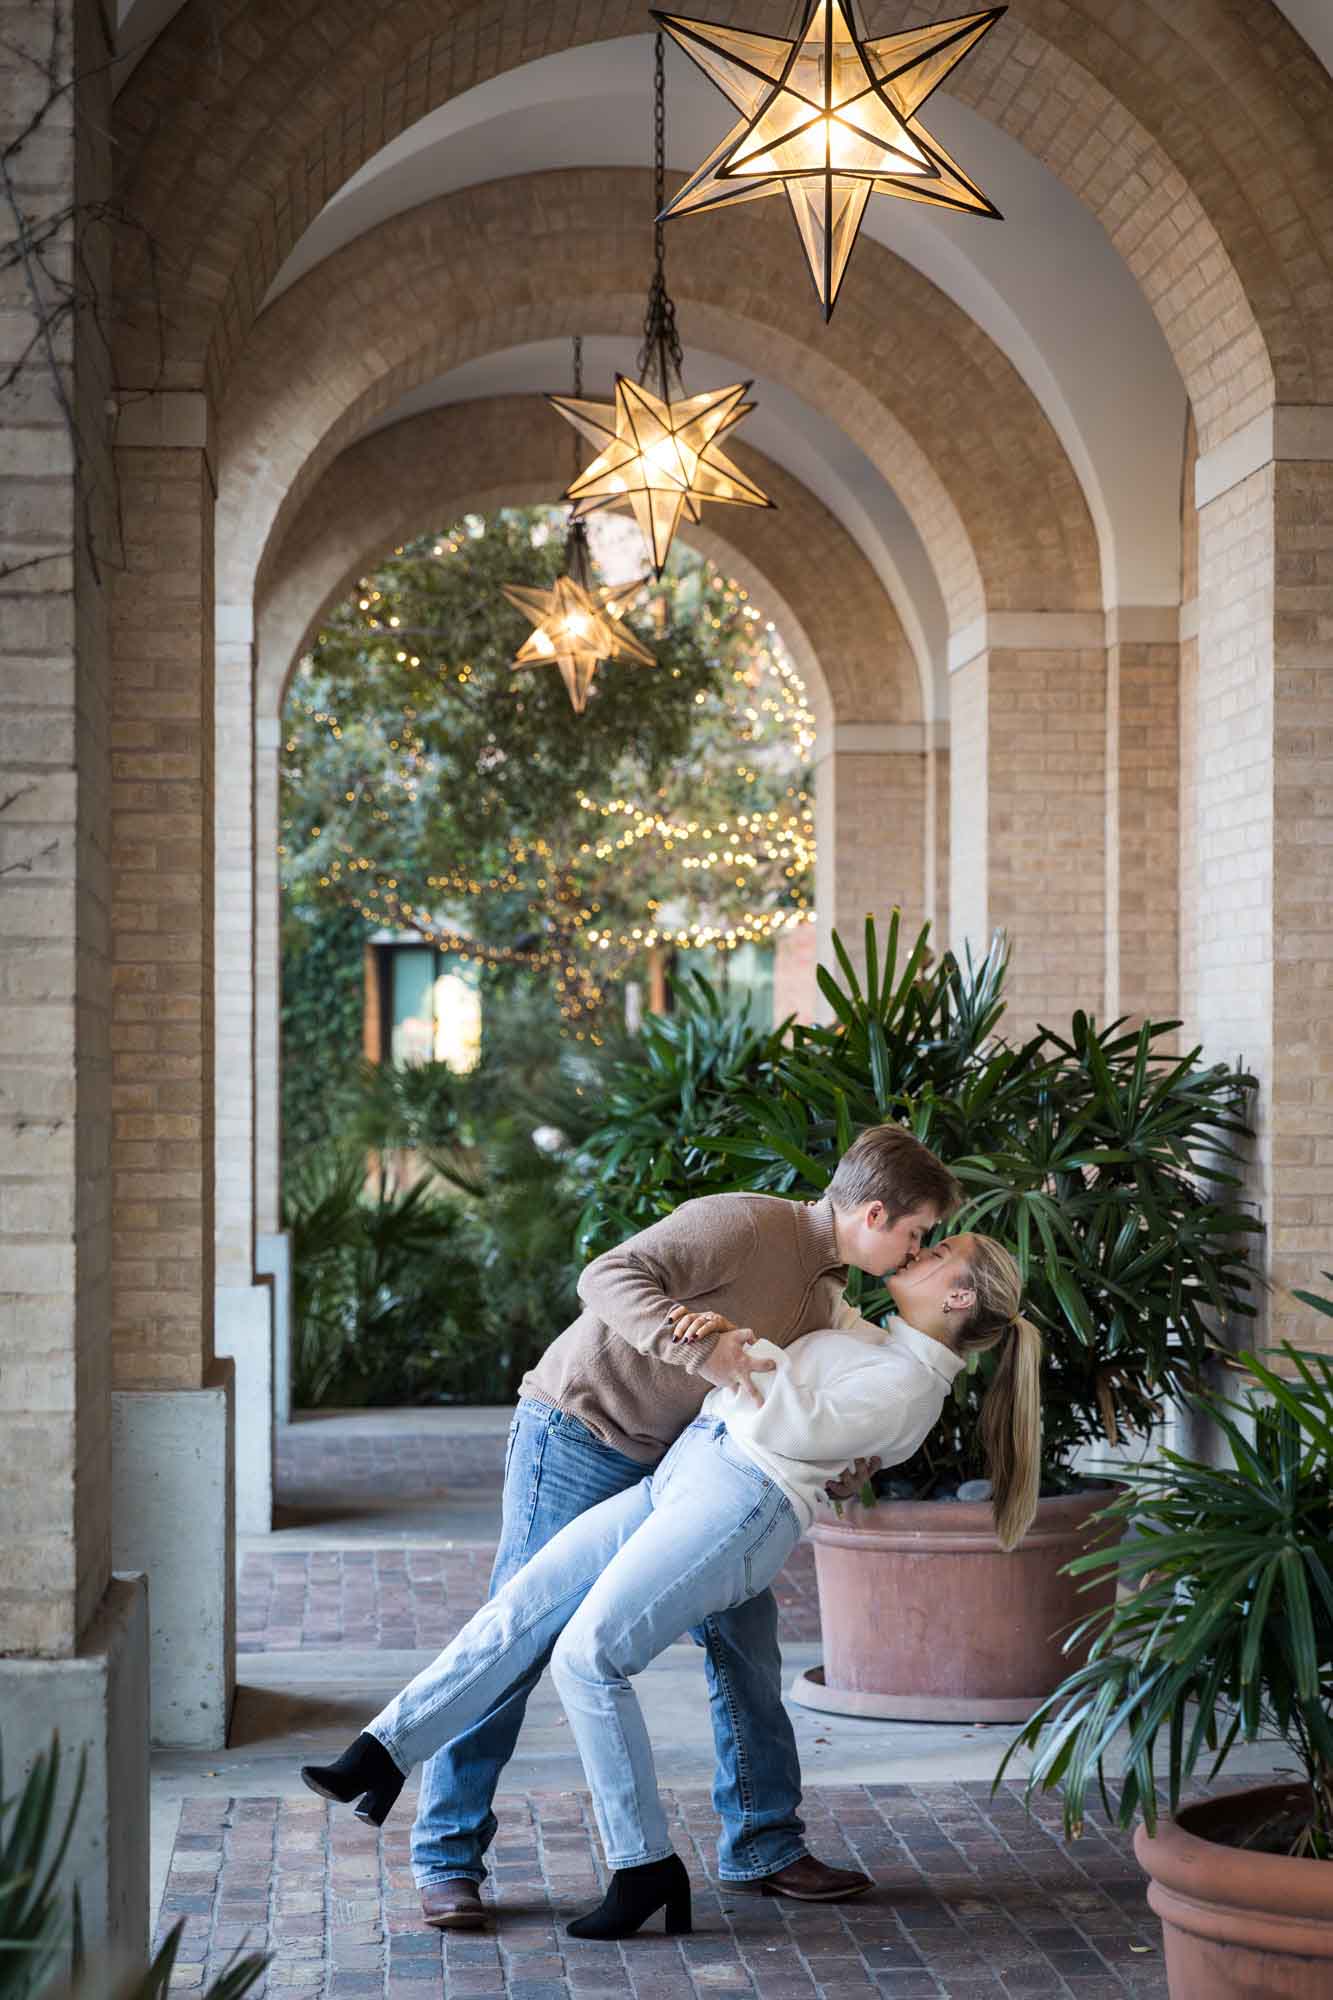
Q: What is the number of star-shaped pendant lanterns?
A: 3